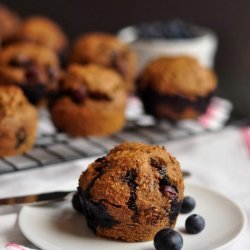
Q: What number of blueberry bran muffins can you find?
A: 8